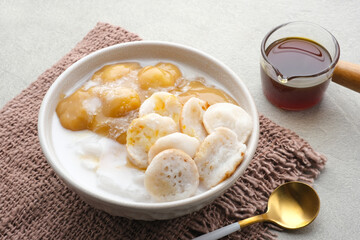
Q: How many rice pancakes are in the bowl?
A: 7